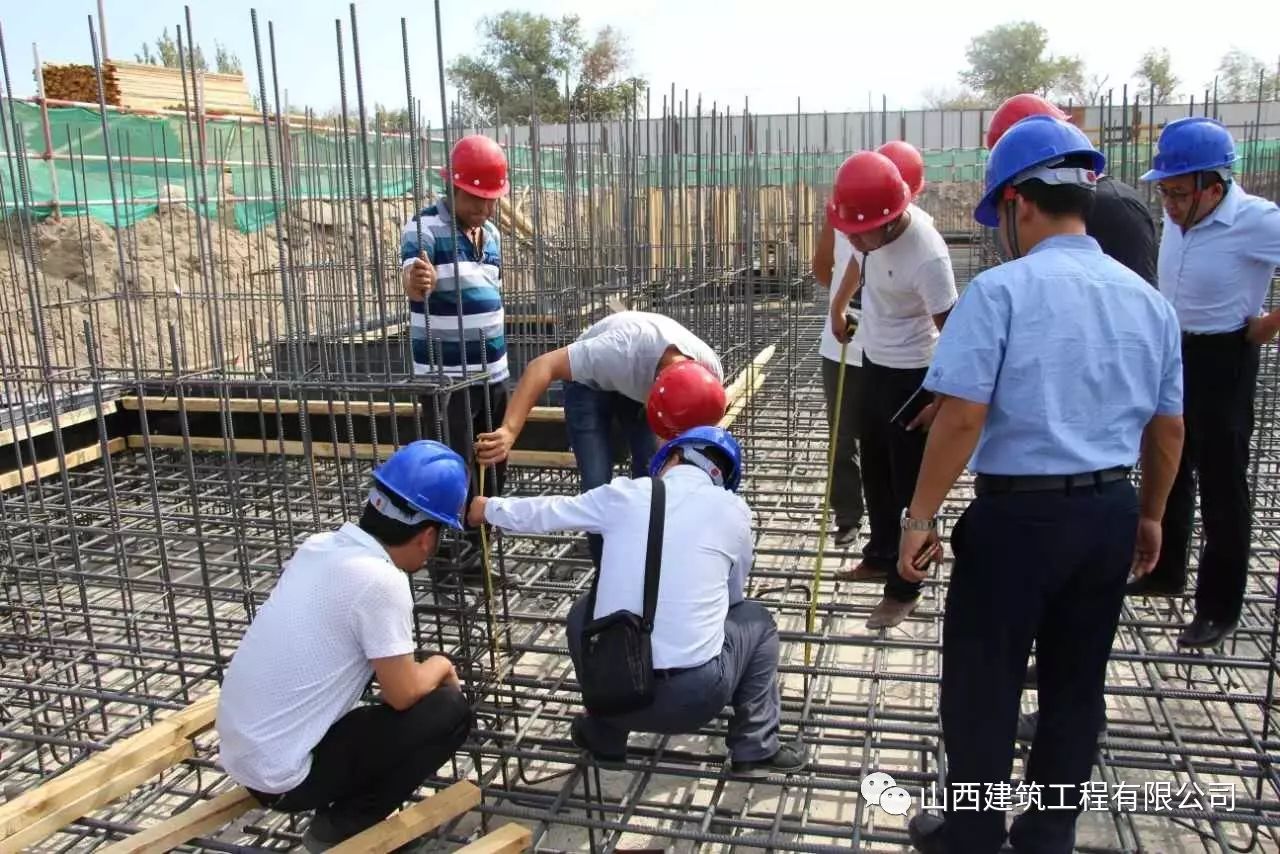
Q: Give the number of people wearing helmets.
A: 9